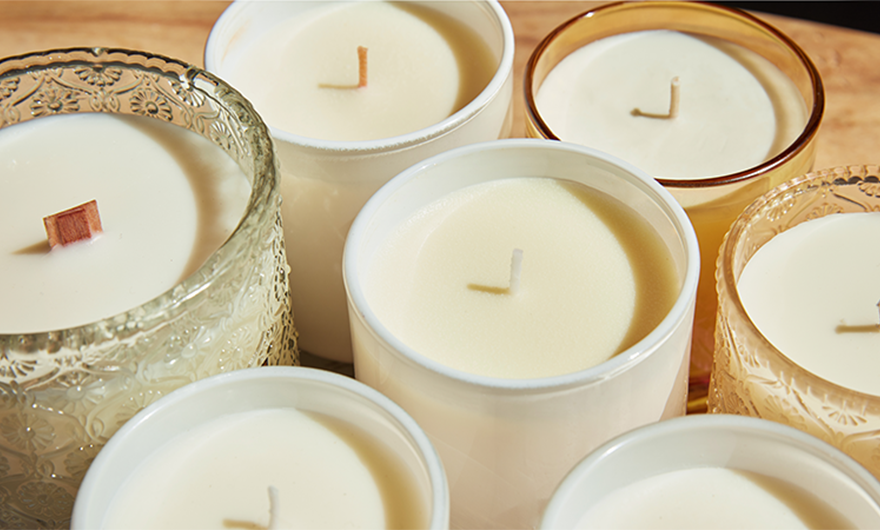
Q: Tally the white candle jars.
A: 4